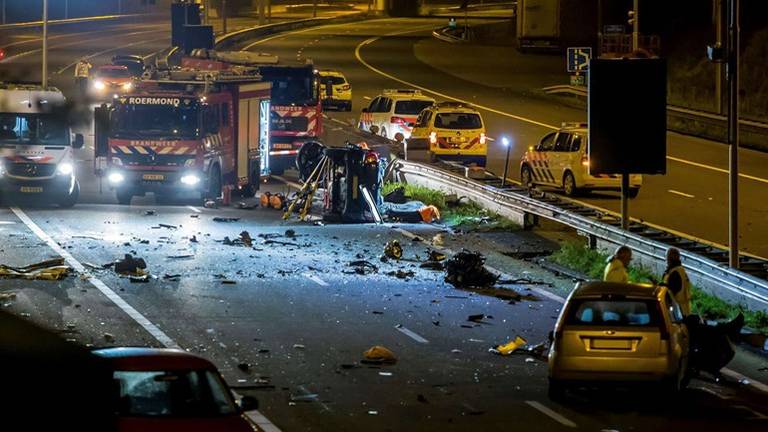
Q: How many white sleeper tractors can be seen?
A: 0